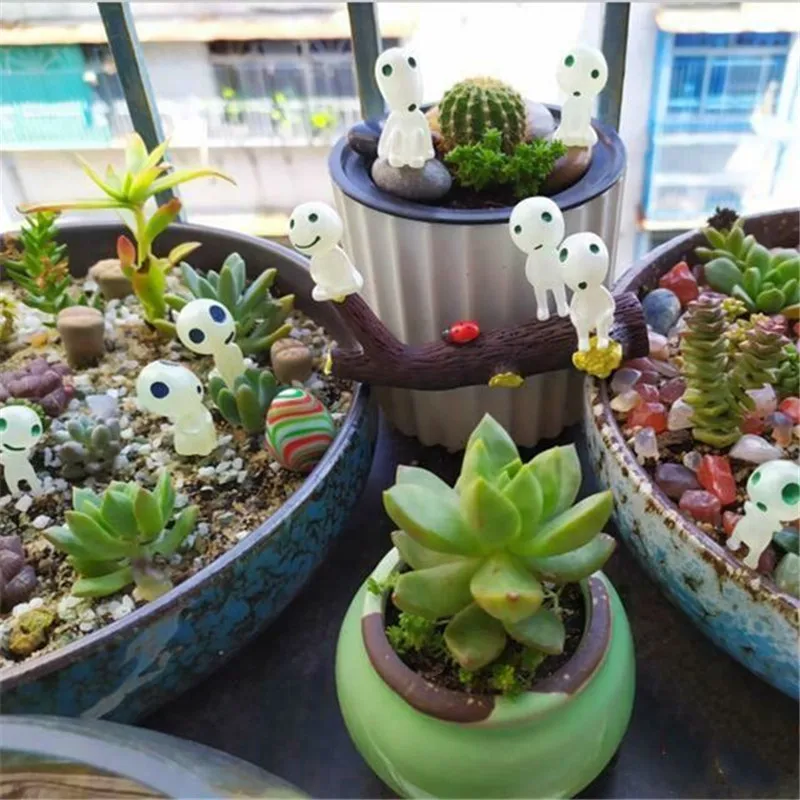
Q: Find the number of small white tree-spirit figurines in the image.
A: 9